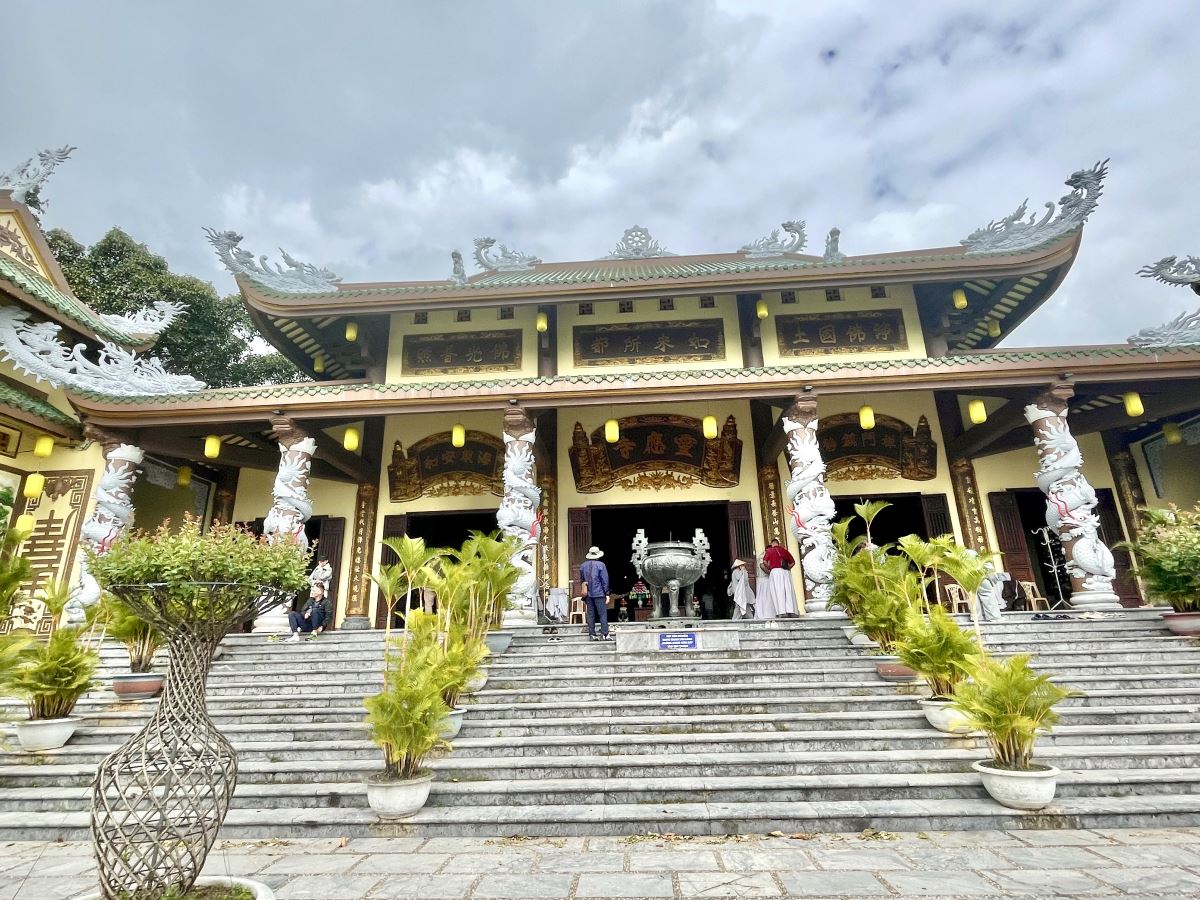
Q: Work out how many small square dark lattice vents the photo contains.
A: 10